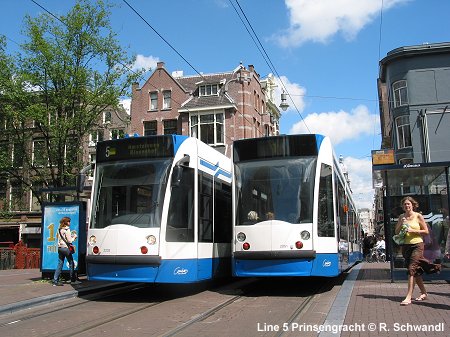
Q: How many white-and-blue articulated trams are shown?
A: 2